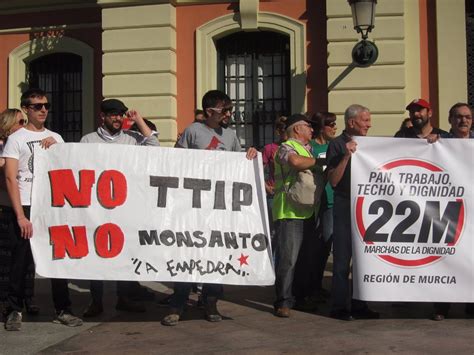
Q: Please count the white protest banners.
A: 2